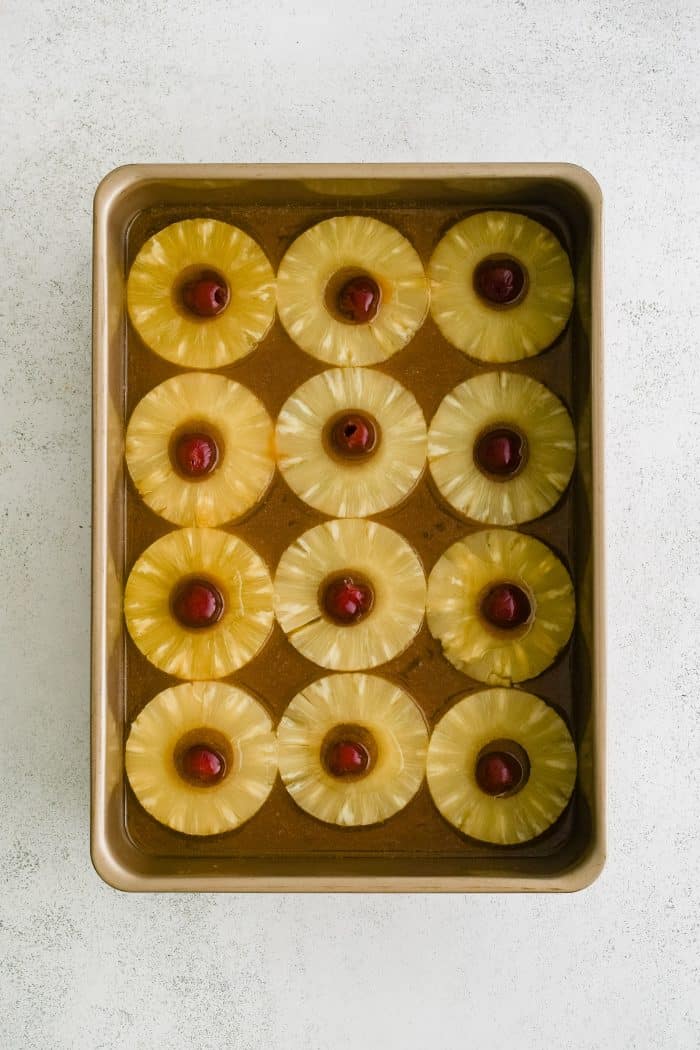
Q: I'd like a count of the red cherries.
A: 12